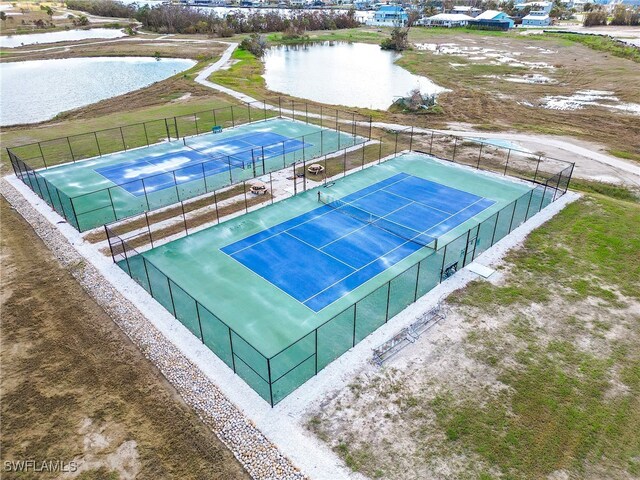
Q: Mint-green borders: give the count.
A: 2